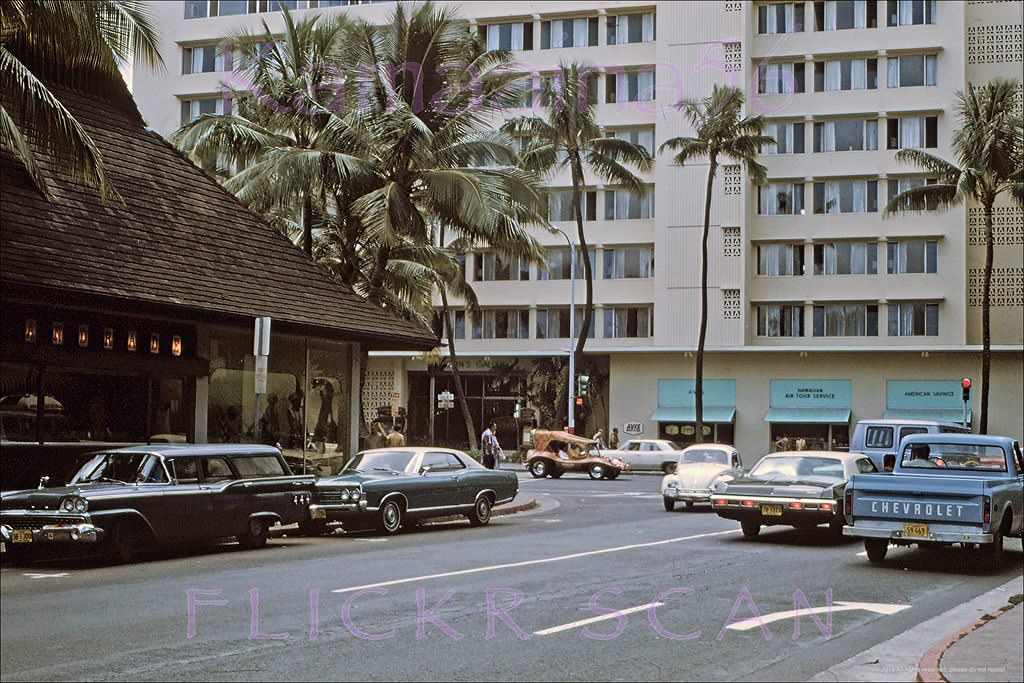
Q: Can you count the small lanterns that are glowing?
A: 7